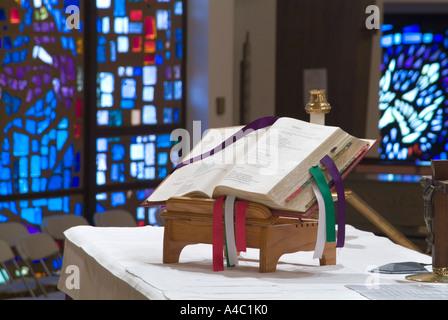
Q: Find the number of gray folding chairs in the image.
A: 5